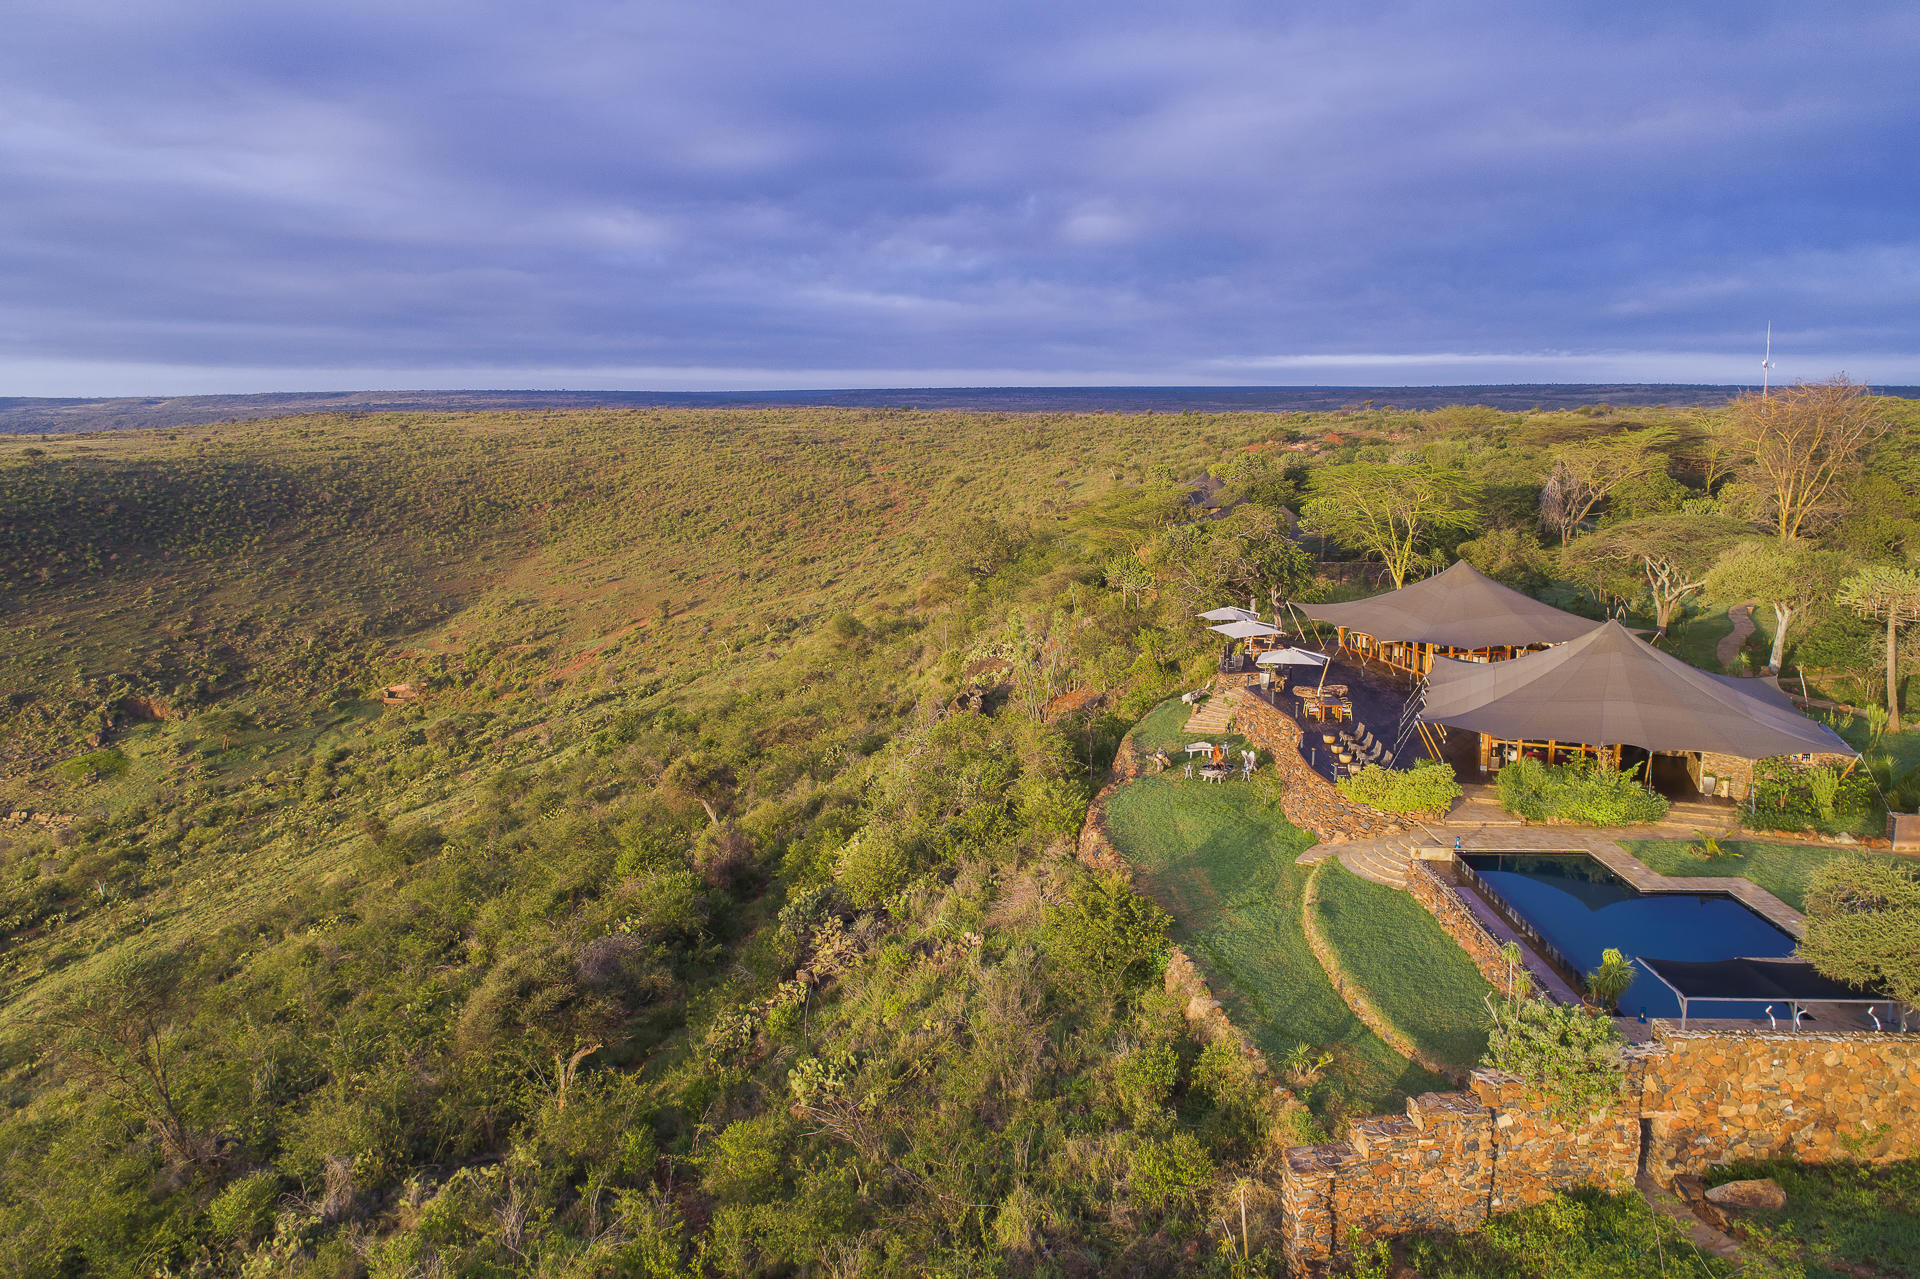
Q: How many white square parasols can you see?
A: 3